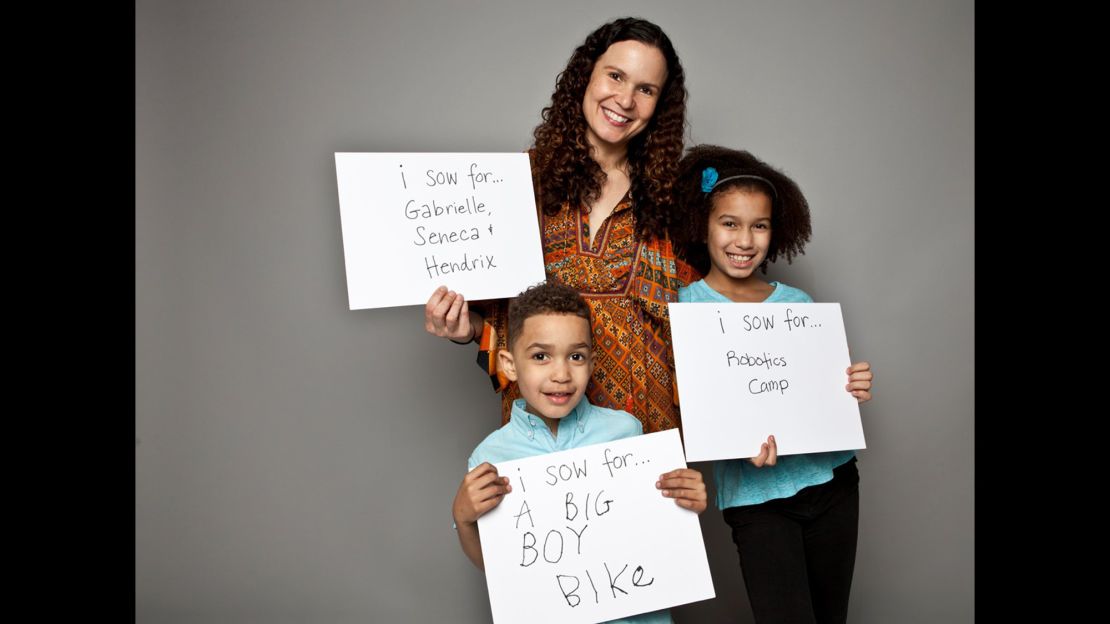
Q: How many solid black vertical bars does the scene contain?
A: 2